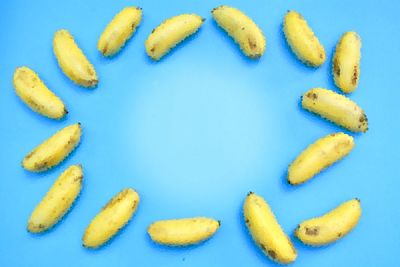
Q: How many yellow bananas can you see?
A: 15